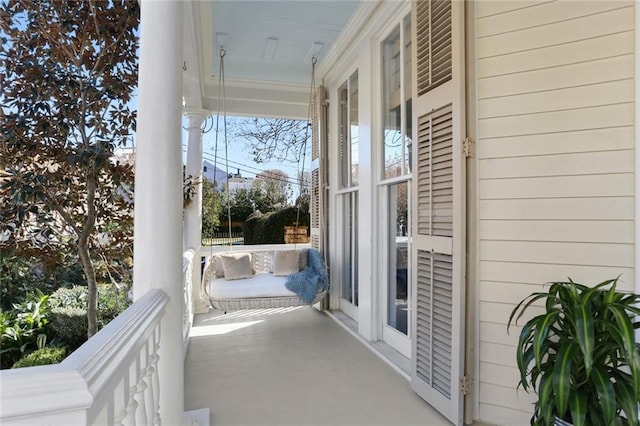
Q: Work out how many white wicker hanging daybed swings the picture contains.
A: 1